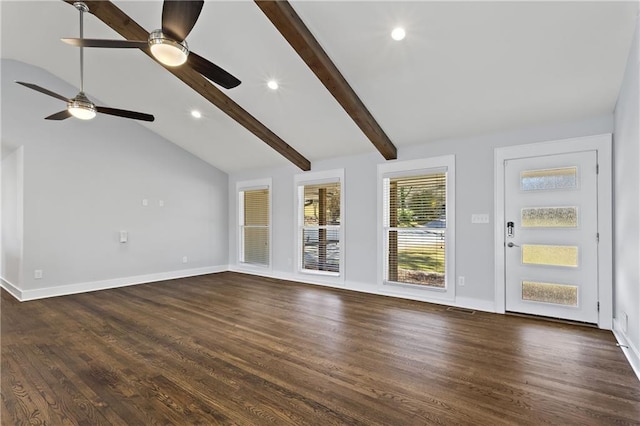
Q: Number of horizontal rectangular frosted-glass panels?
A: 4